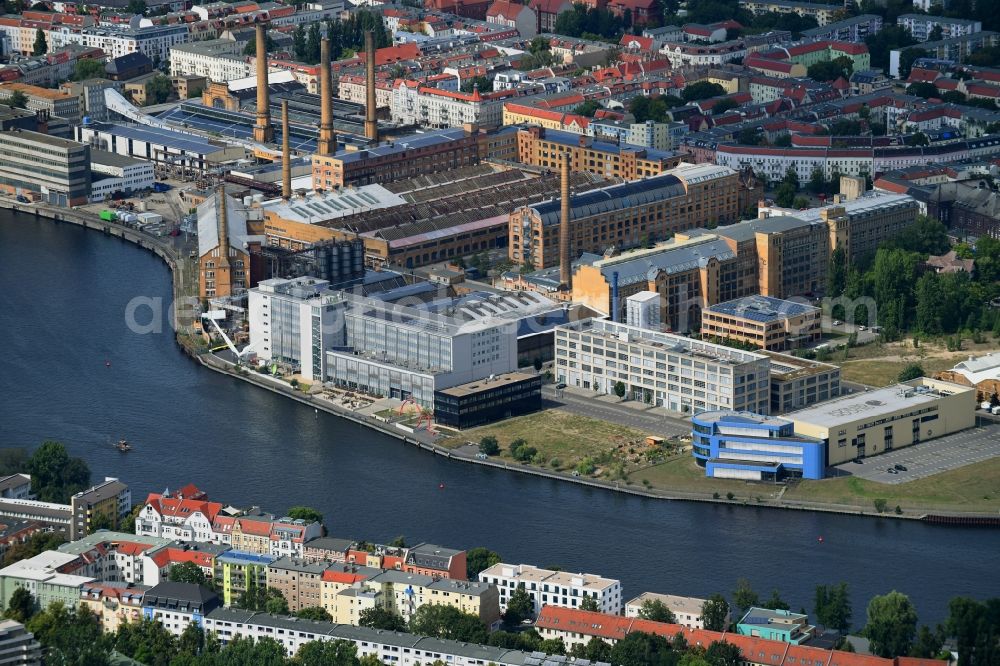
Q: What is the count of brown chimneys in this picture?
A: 6